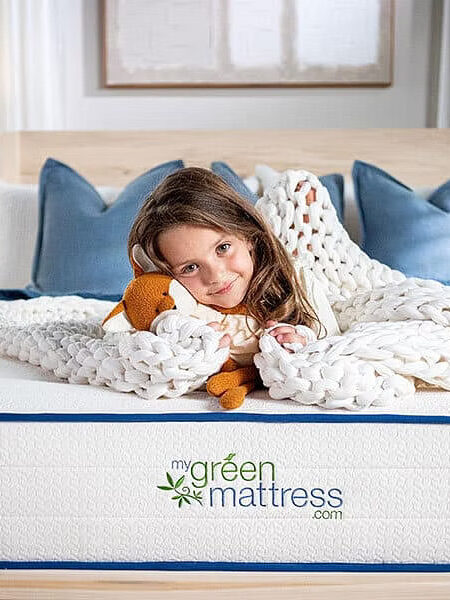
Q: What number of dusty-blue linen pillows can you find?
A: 3